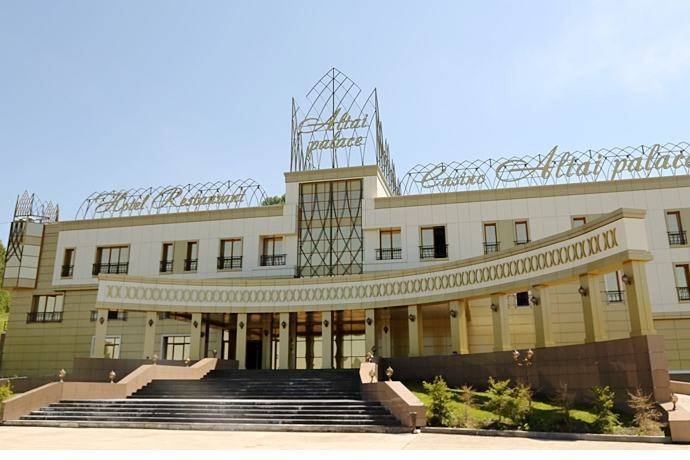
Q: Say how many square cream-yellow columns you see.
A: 13